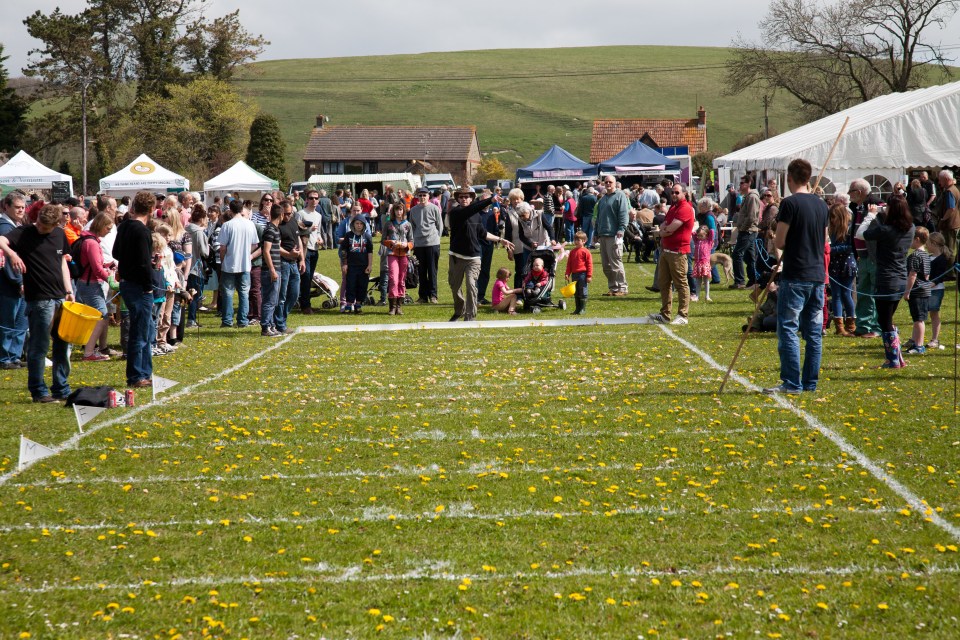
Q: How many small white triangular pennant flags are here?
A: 3